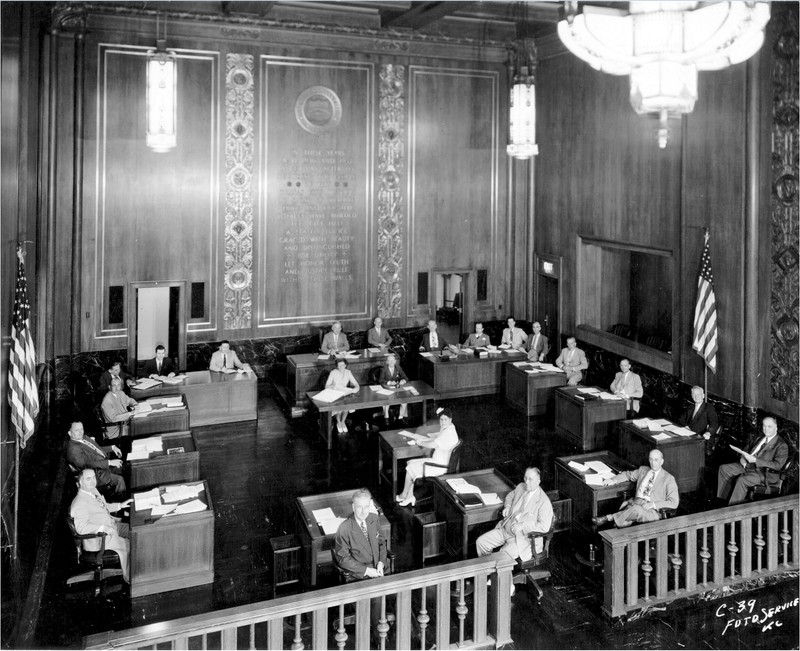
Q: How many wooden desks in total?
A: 14